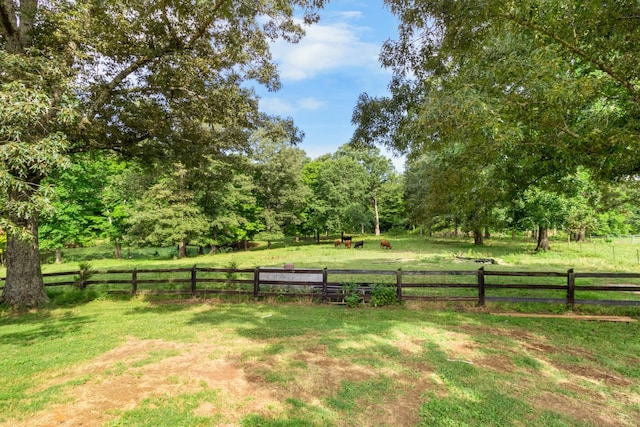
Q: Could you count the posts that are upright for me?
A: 8